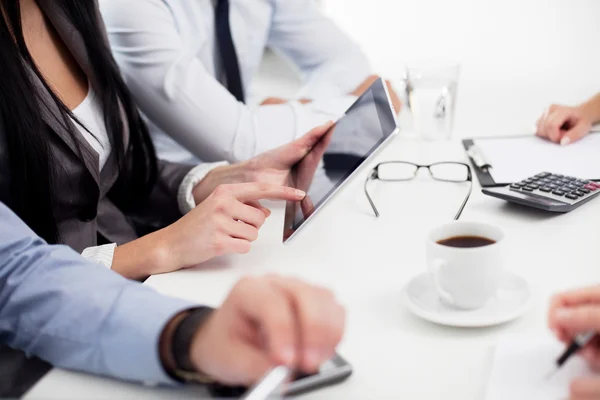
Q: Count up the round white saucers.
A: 1